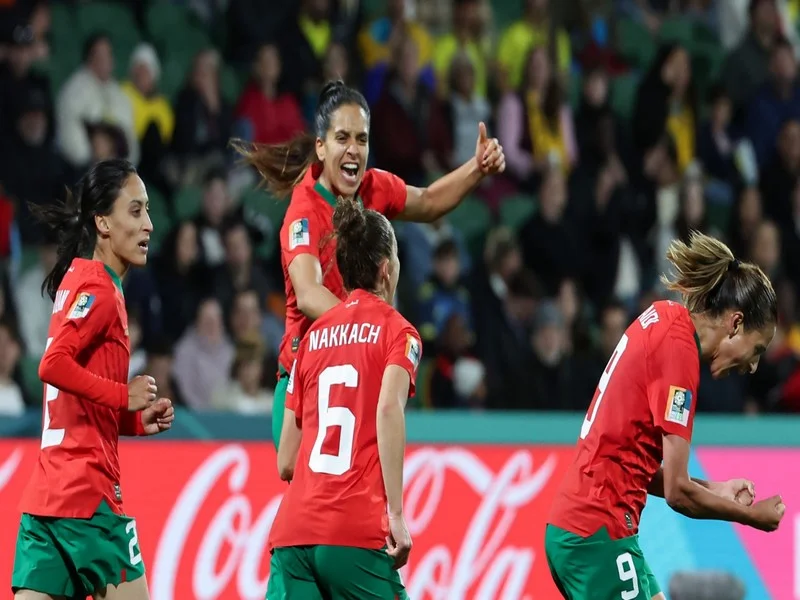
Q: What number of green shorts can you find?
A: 4